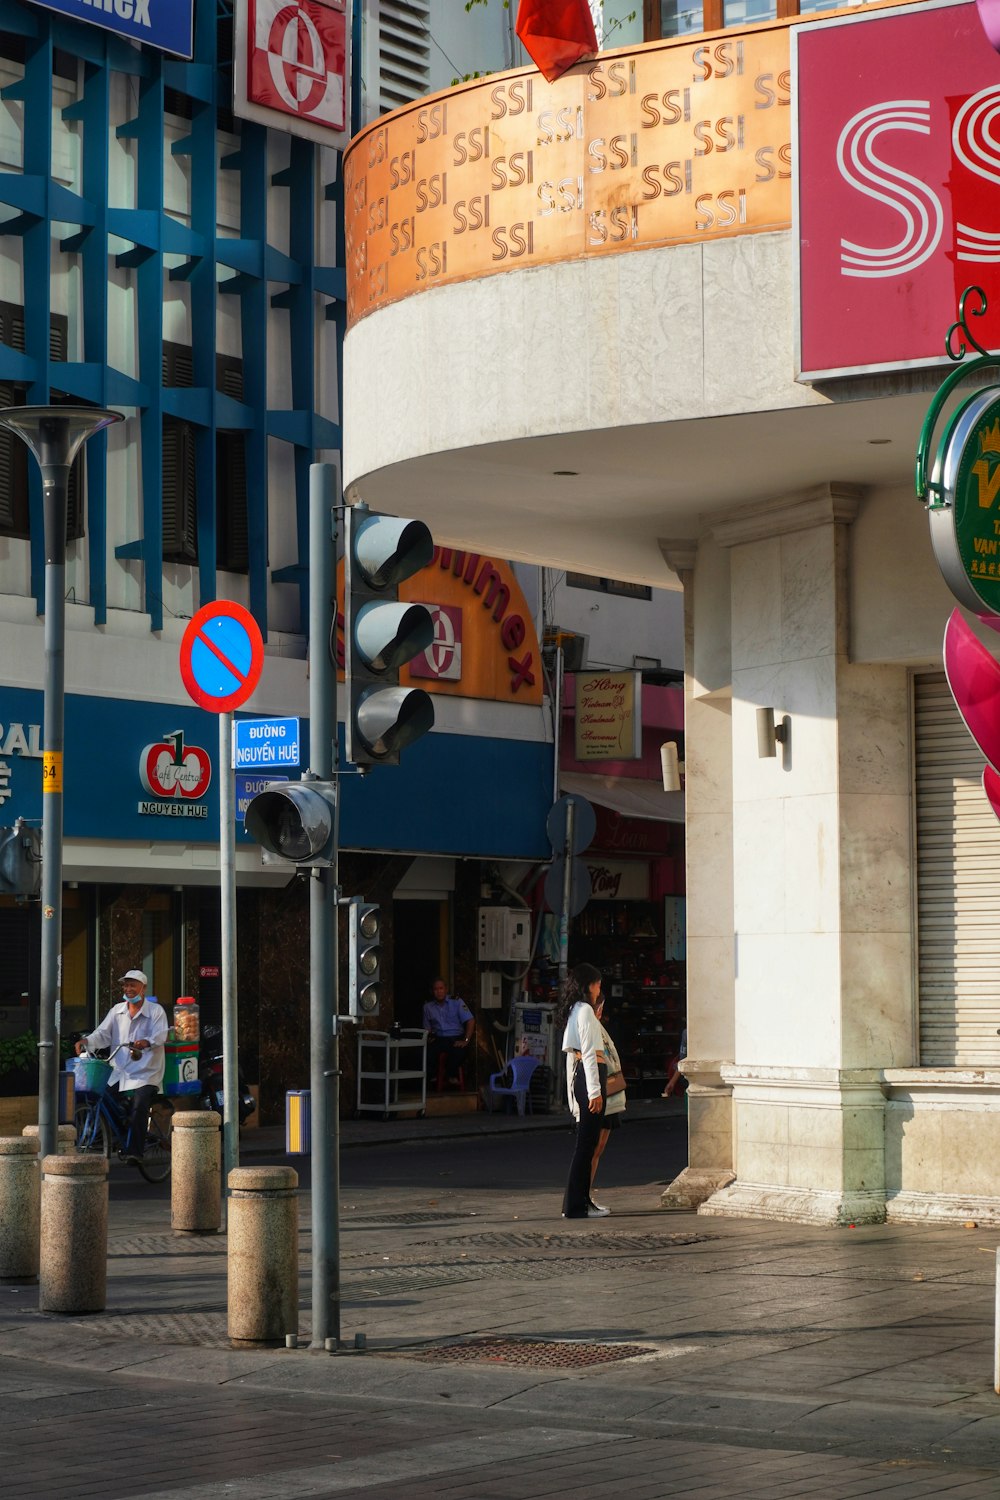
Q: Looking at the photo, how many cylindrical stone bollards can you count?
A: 5